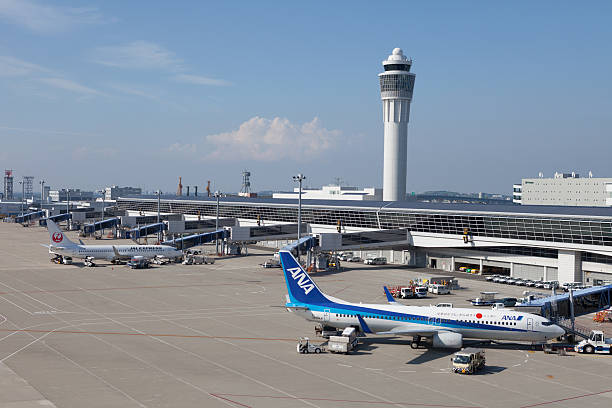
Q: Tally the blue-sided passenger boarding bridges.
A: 7